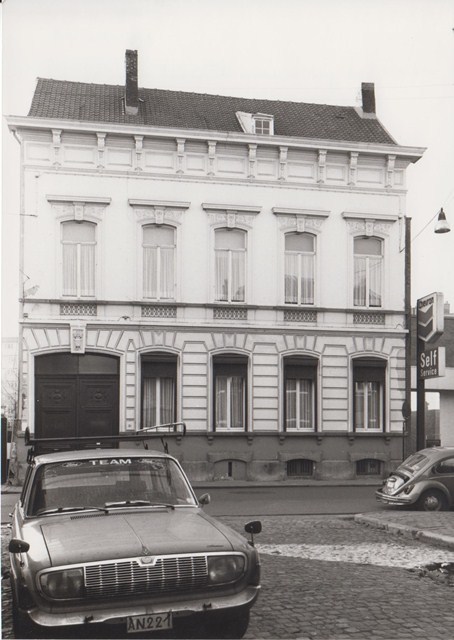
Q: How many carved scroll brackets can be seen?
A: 10